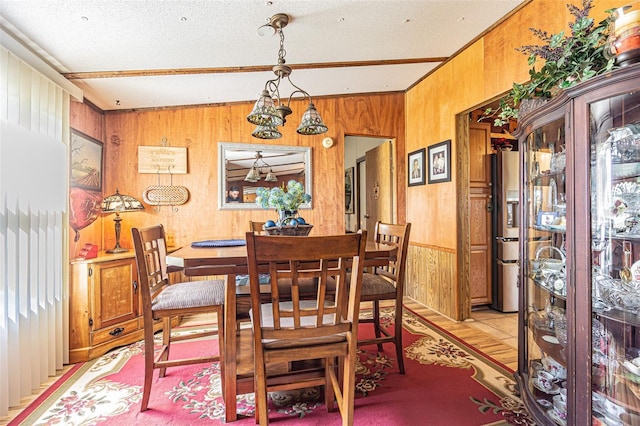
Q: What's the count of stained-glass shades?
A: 4